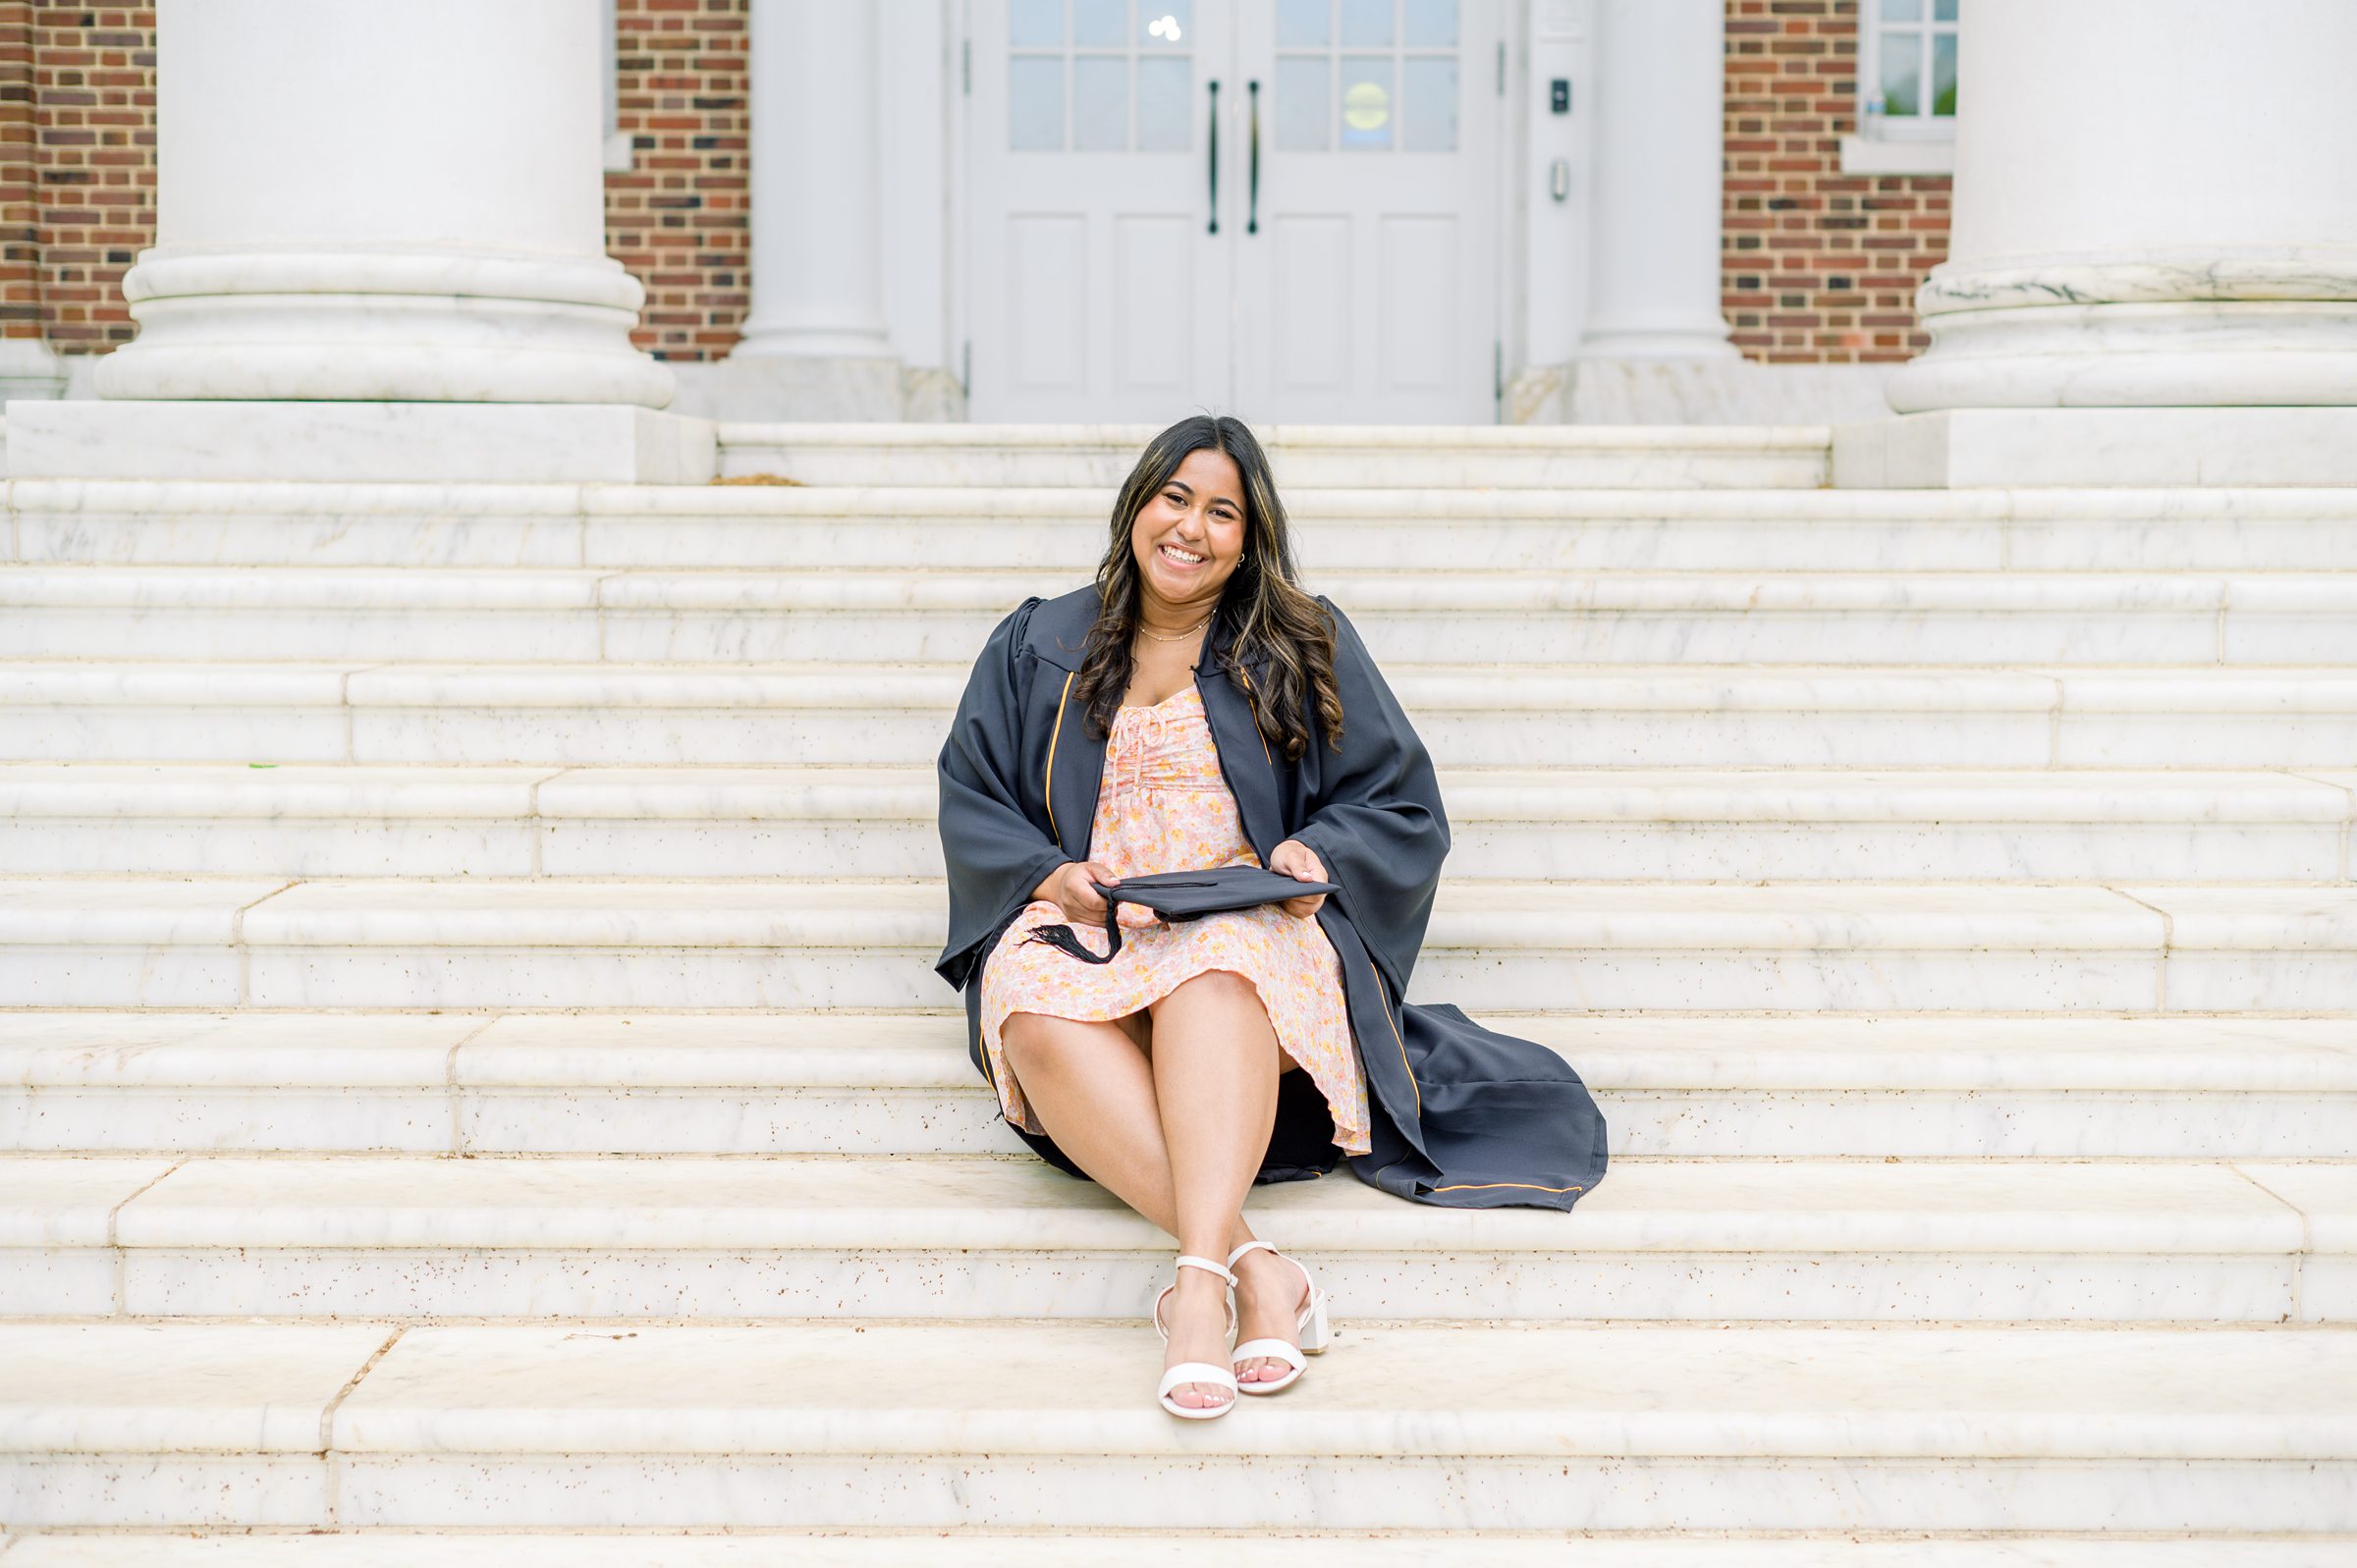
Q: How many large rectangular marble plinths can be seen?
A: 2